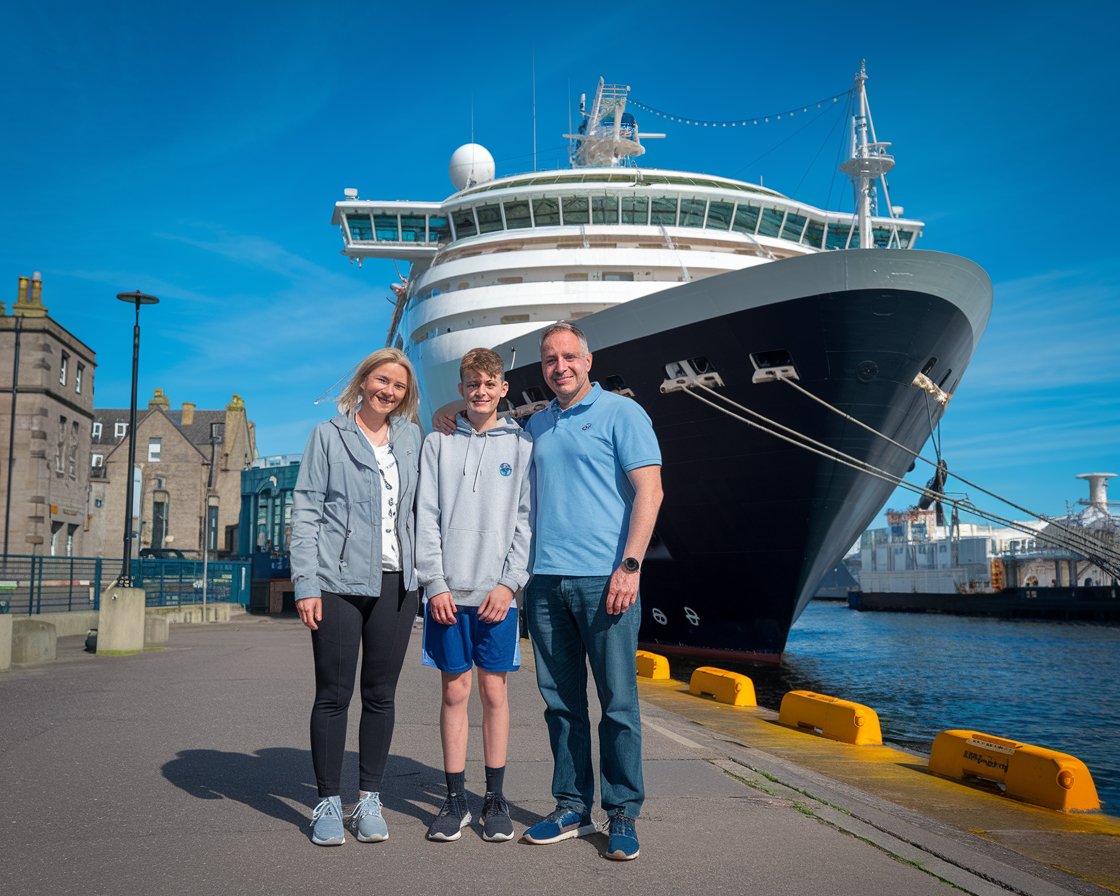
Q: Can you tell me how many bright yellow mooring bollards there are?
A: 4